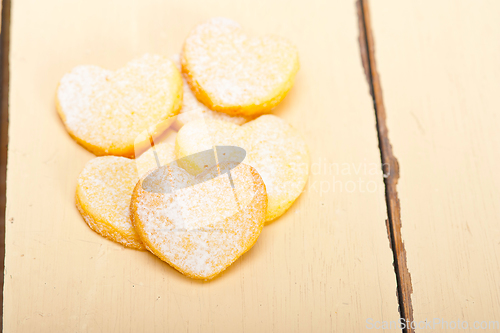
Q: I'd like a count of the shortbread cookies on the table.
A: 6